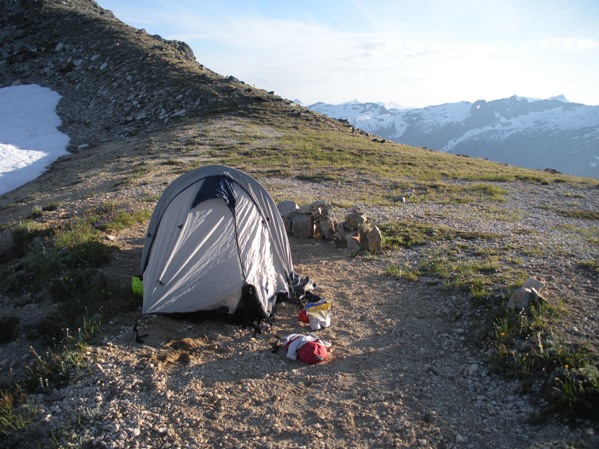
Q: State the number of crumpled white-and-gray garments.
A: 1